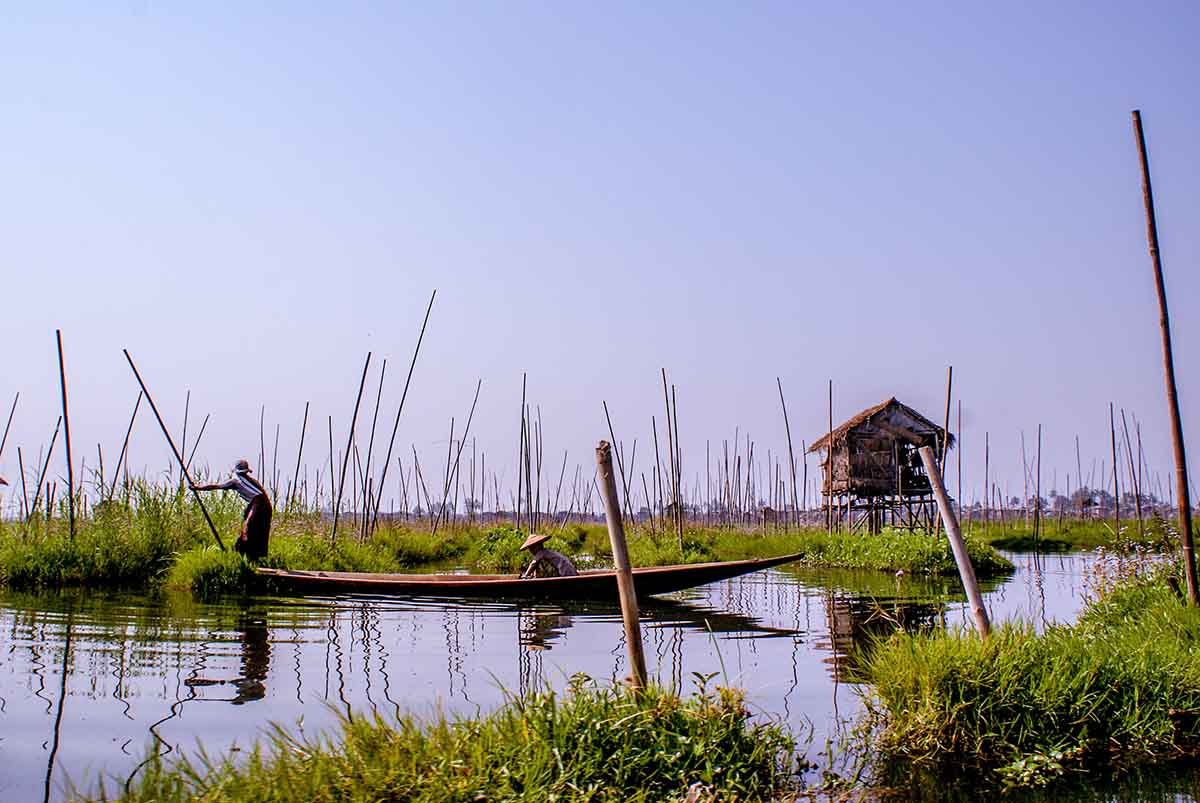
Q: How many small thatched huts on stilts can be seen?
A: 1